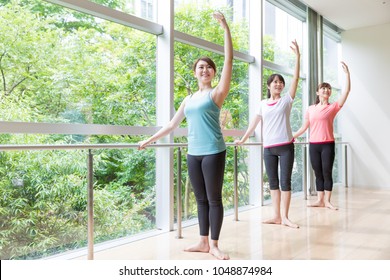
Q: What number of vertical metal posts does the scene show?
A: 5